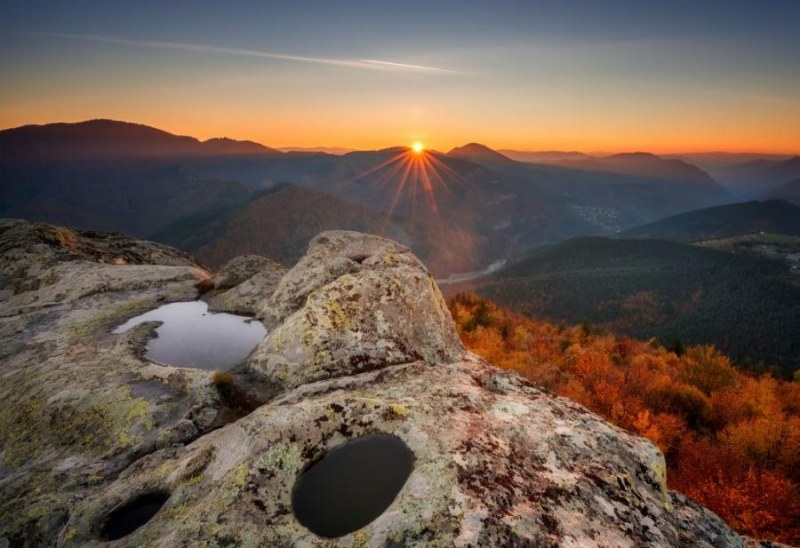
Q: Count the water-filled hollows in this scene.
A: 3